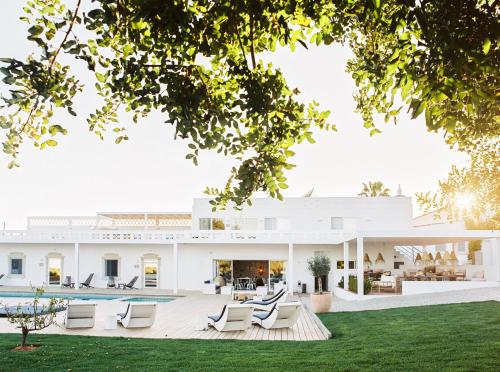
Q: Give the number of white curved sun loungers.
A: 6